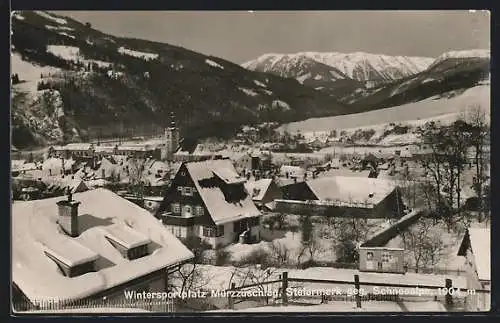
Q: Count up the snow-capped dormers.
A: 3